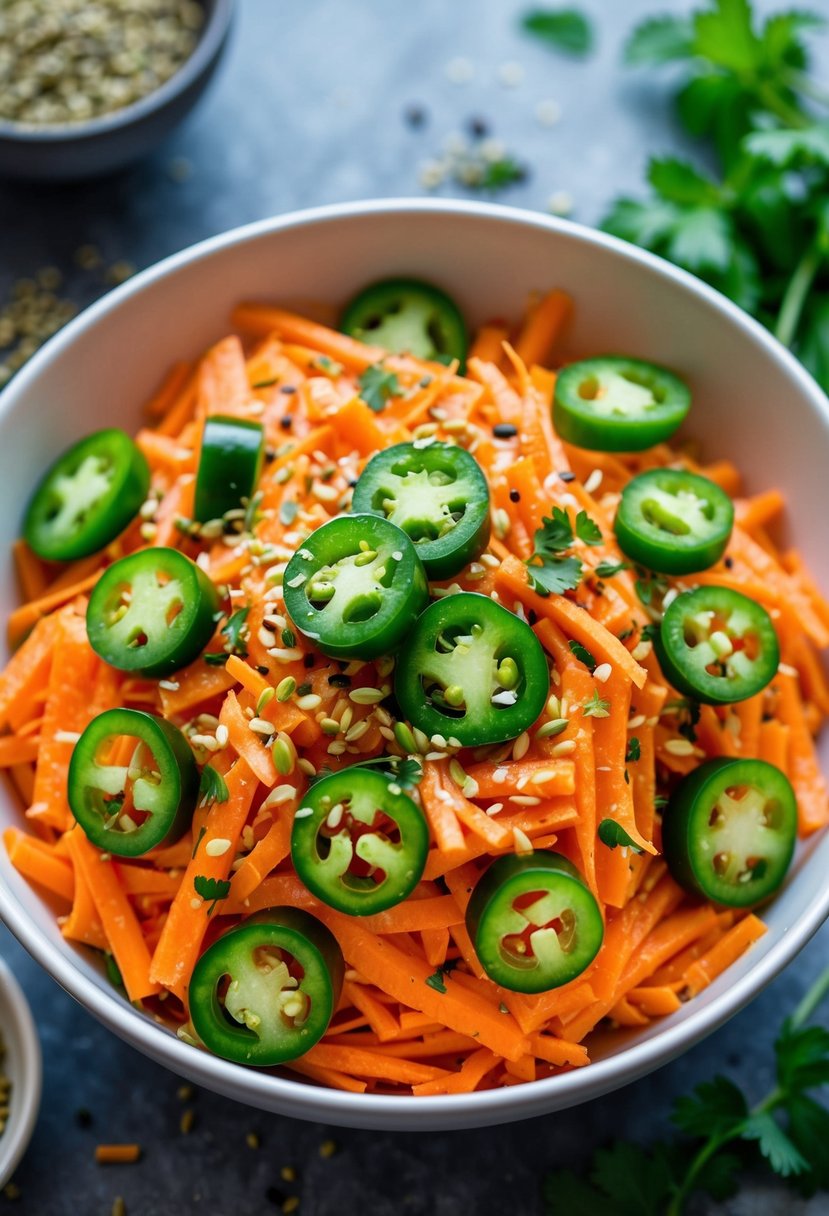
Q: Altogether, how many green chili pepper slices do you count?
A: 15